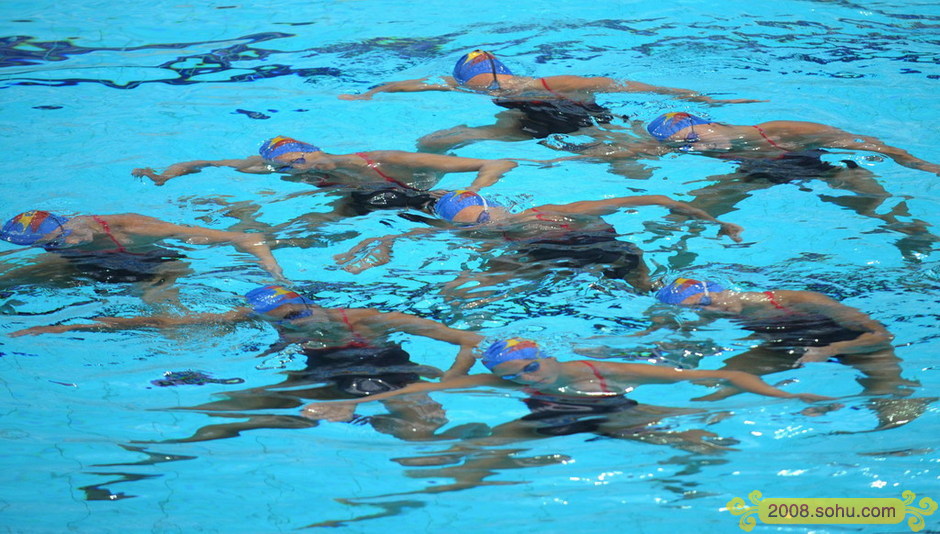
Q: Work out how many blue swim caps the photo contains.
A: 8